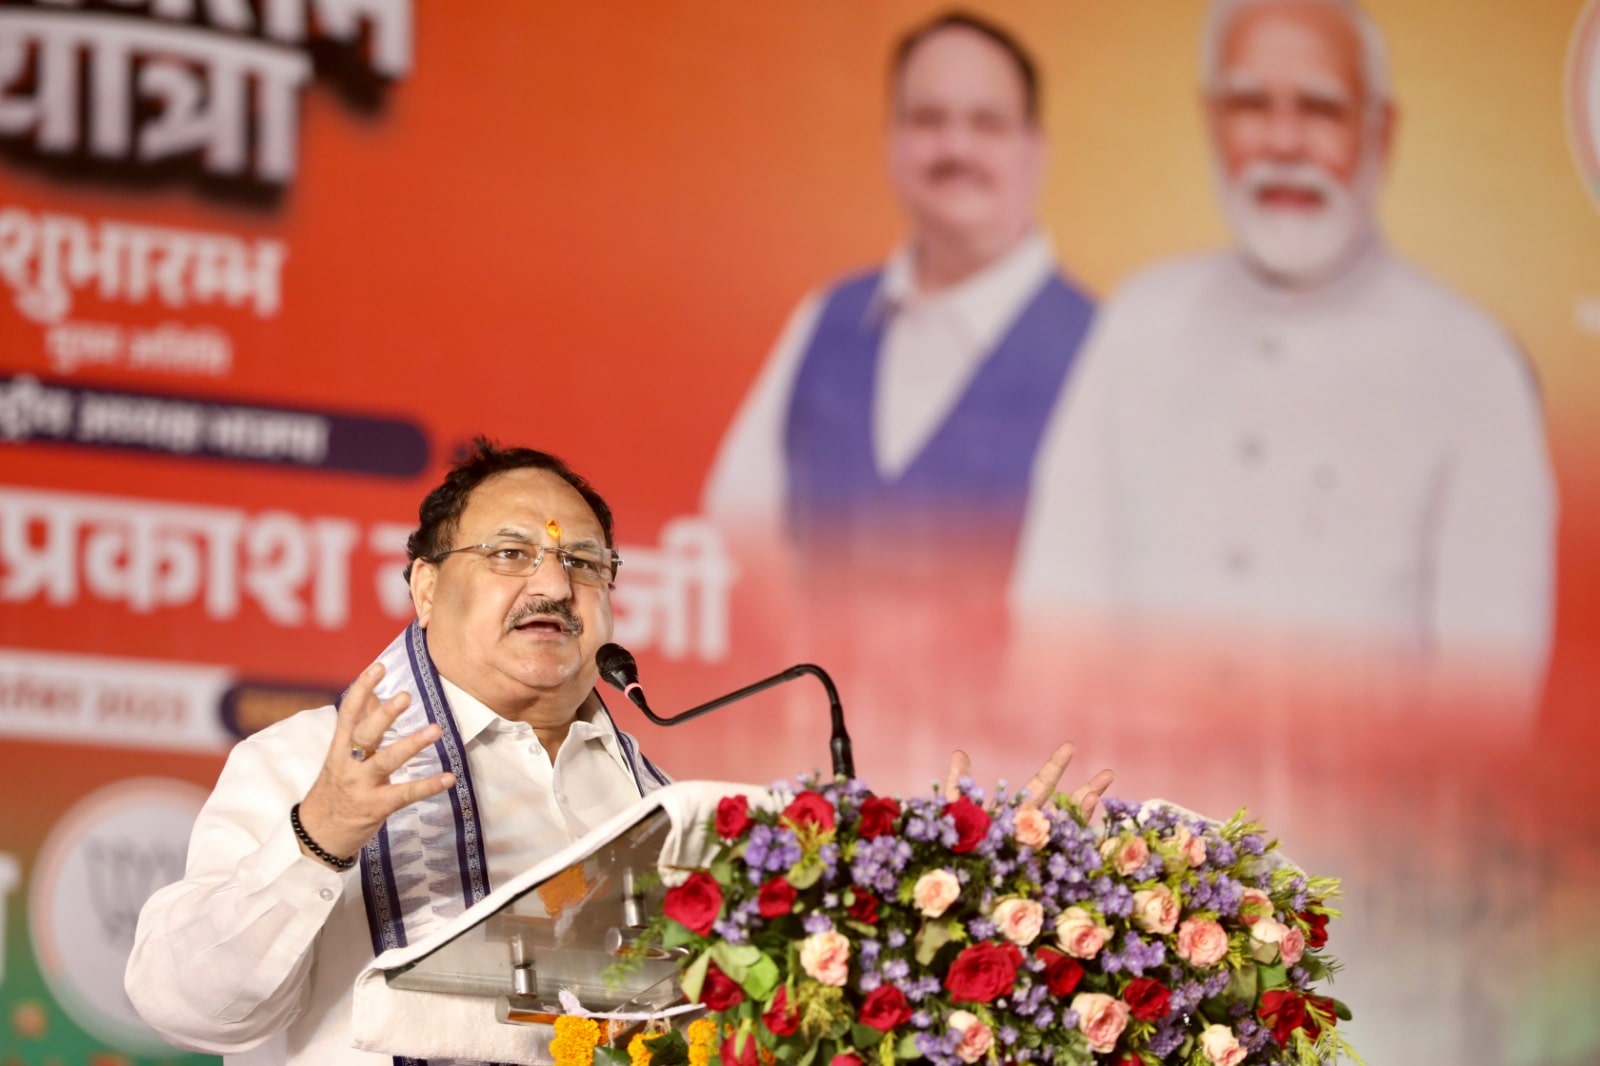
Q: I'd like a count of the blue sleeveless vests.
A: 1